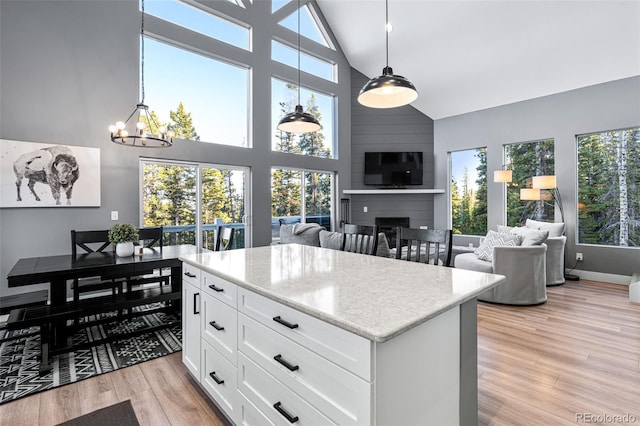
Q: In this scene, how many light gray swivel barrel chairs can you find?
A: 2